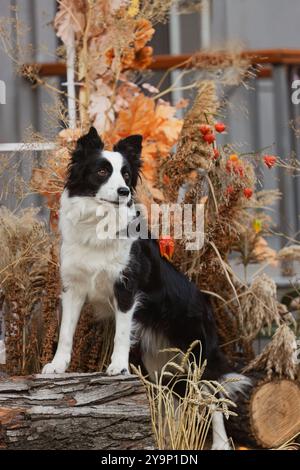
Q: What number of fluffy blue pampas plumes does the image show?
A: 0